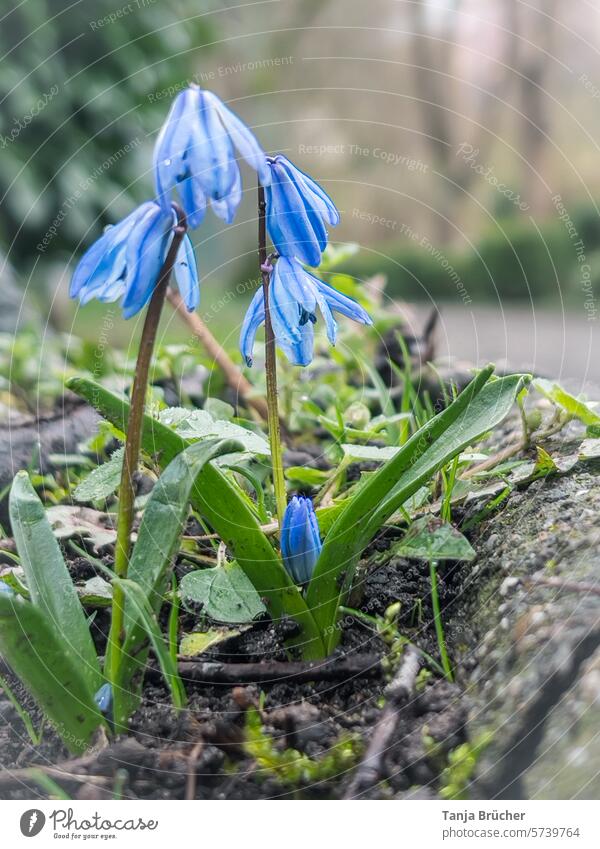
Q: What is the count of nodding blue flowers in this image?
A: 4